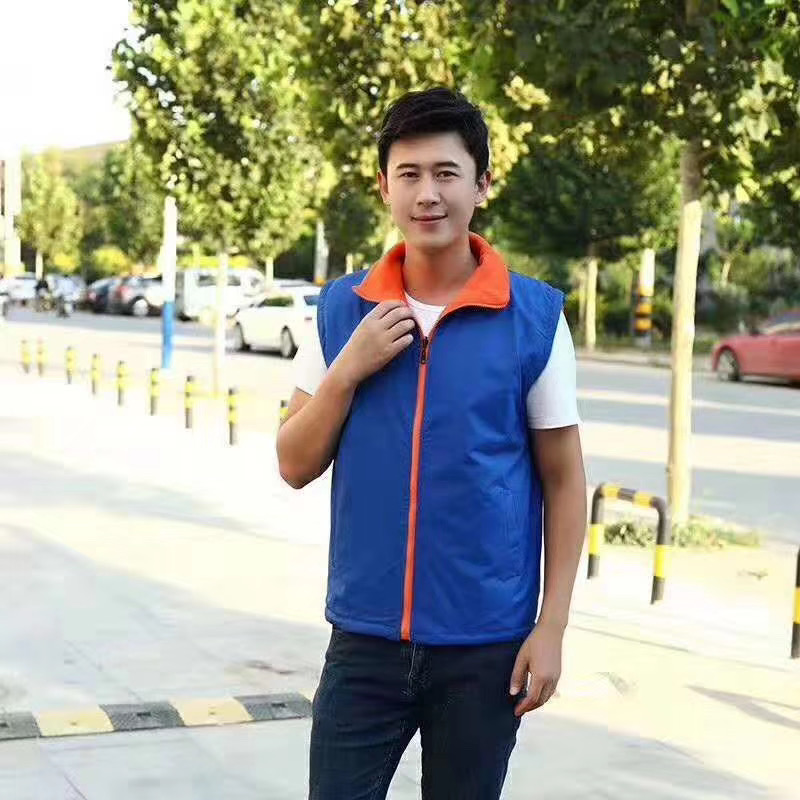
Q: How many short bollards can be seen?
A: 9